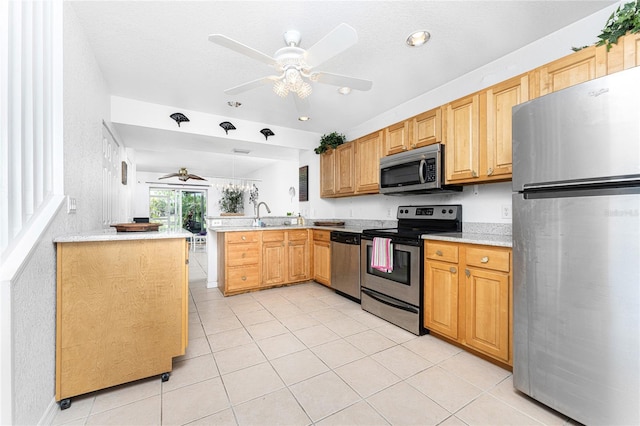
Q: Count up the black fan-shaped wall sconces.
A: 3